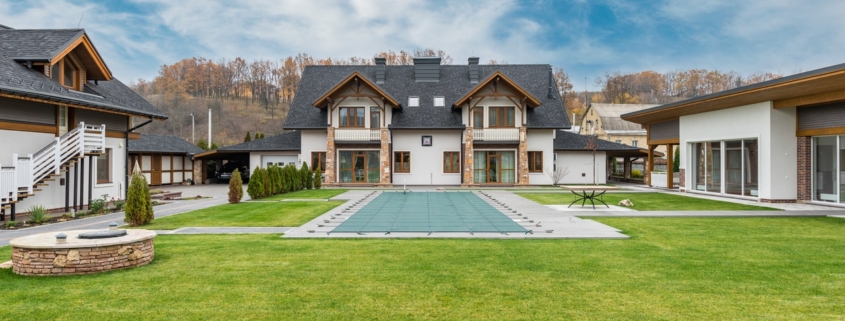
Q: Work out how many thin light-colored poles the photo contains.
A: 2